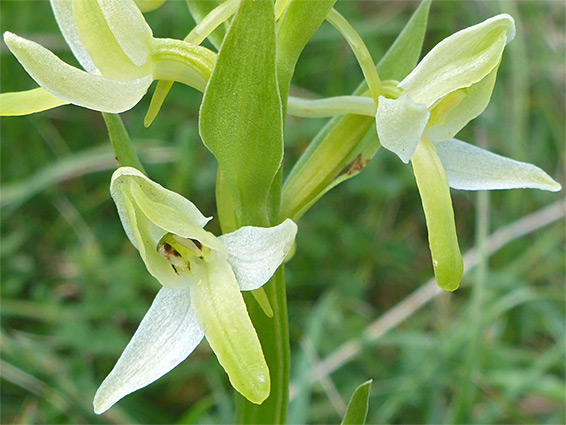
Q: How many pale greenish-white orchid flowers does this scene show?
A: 3